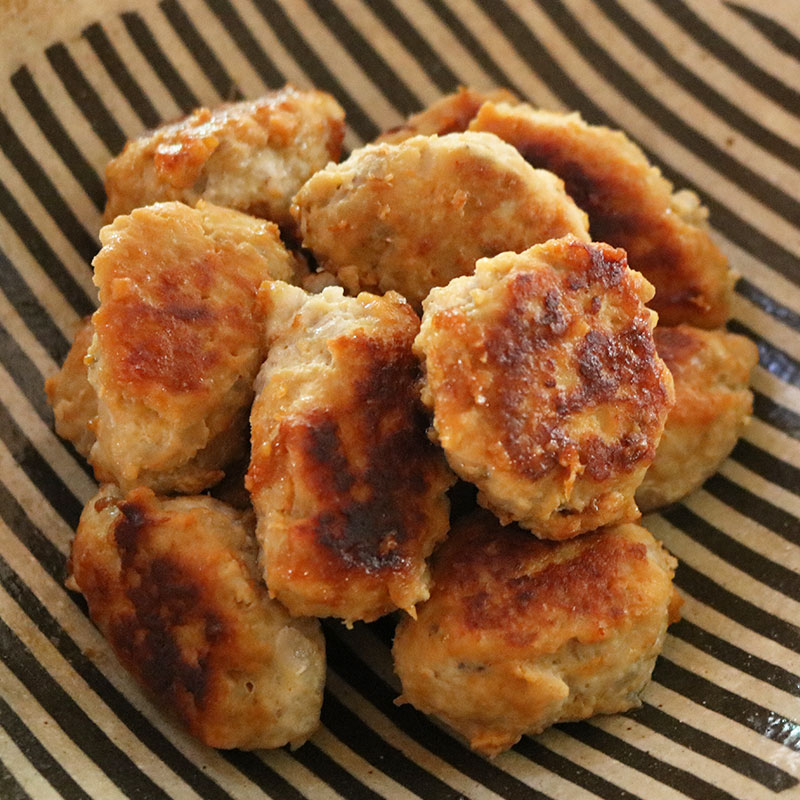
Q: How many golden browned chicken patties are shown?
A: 11